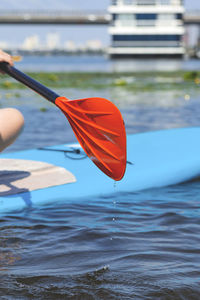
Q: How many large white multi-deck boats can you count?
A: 1